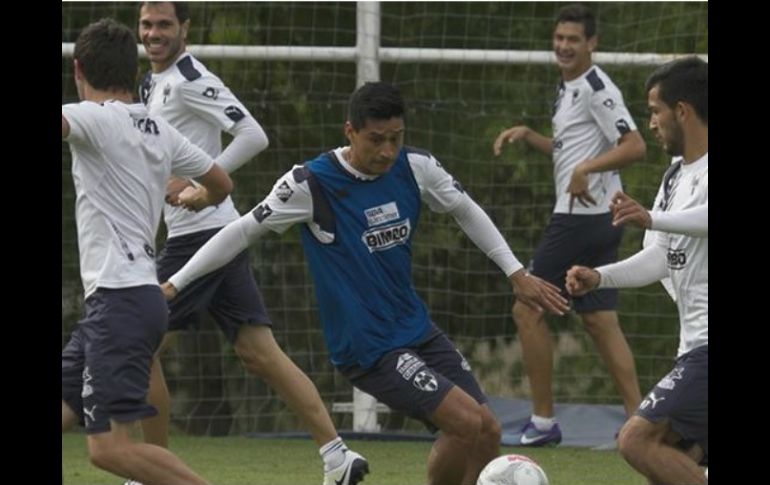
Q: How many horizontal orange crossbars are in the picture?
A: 0